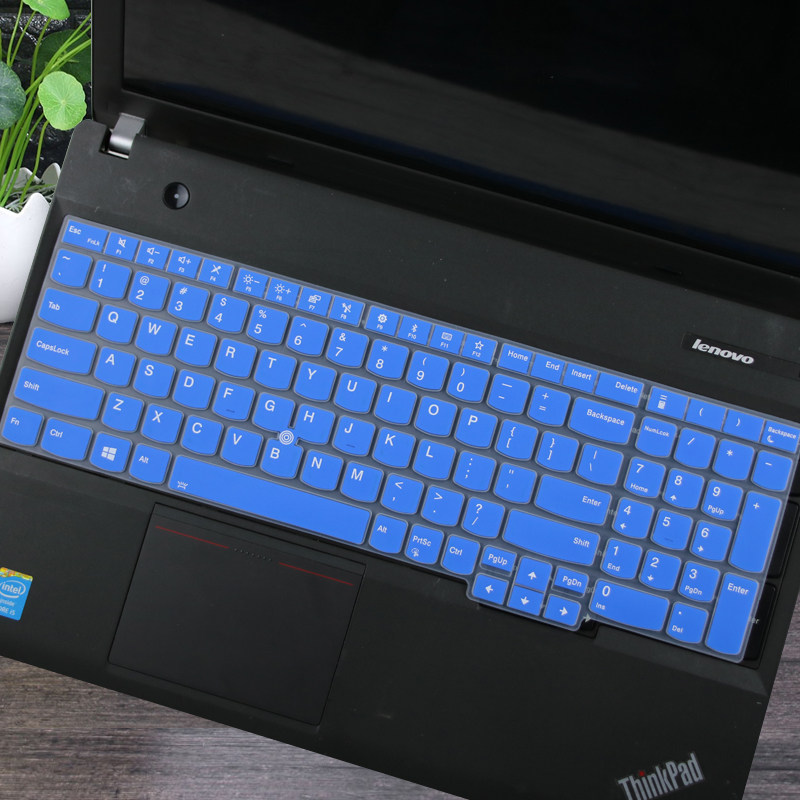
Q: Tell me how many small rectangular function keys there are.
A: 12